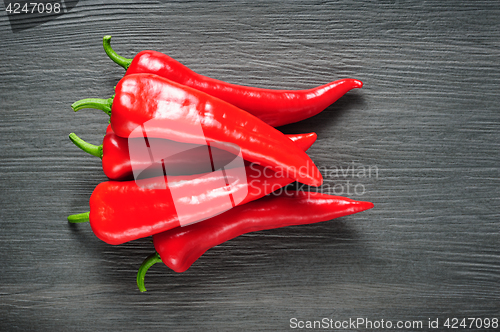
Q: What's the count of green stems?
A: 5